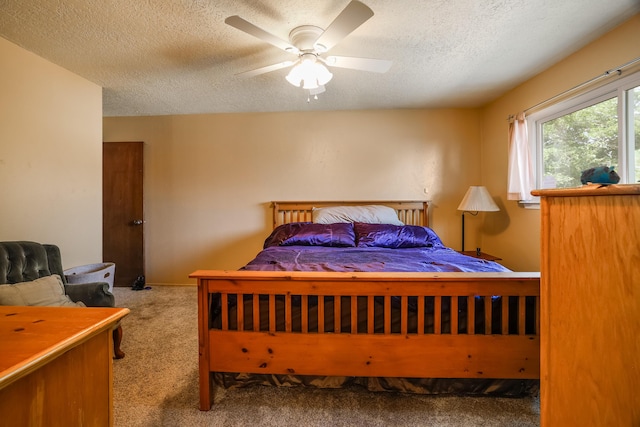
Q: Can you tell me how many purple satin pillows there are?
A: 2